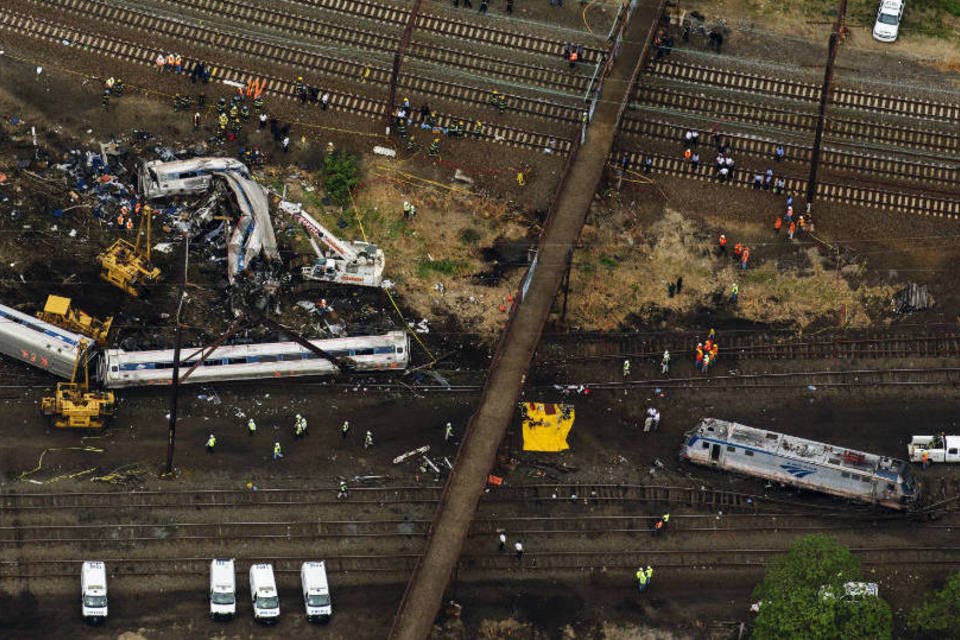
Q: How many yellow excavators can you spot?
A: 3